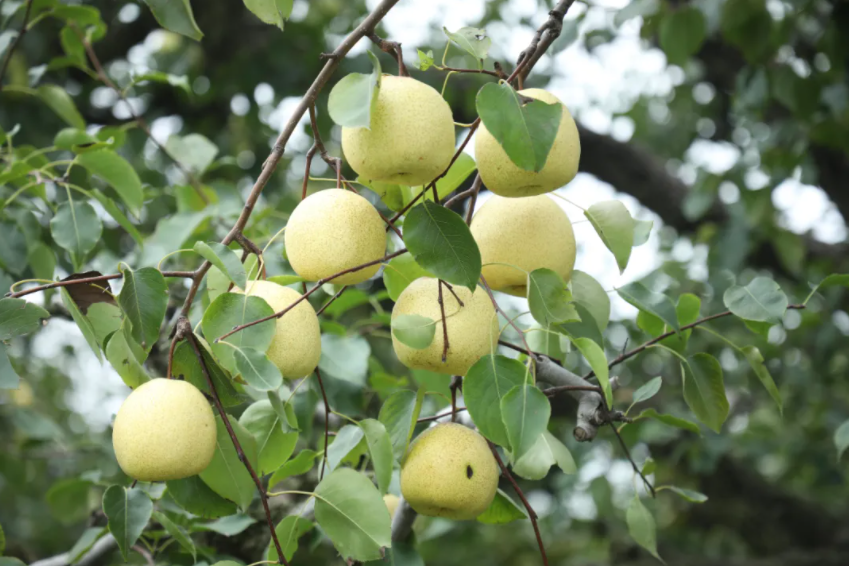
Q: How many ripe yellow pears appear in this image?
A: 8